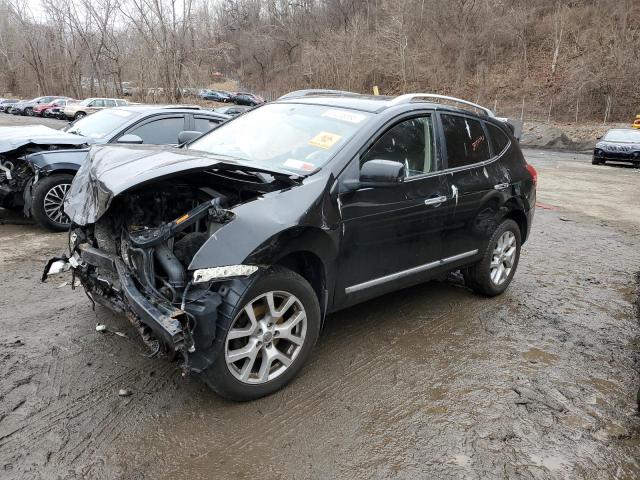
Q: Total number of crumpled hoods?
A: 2